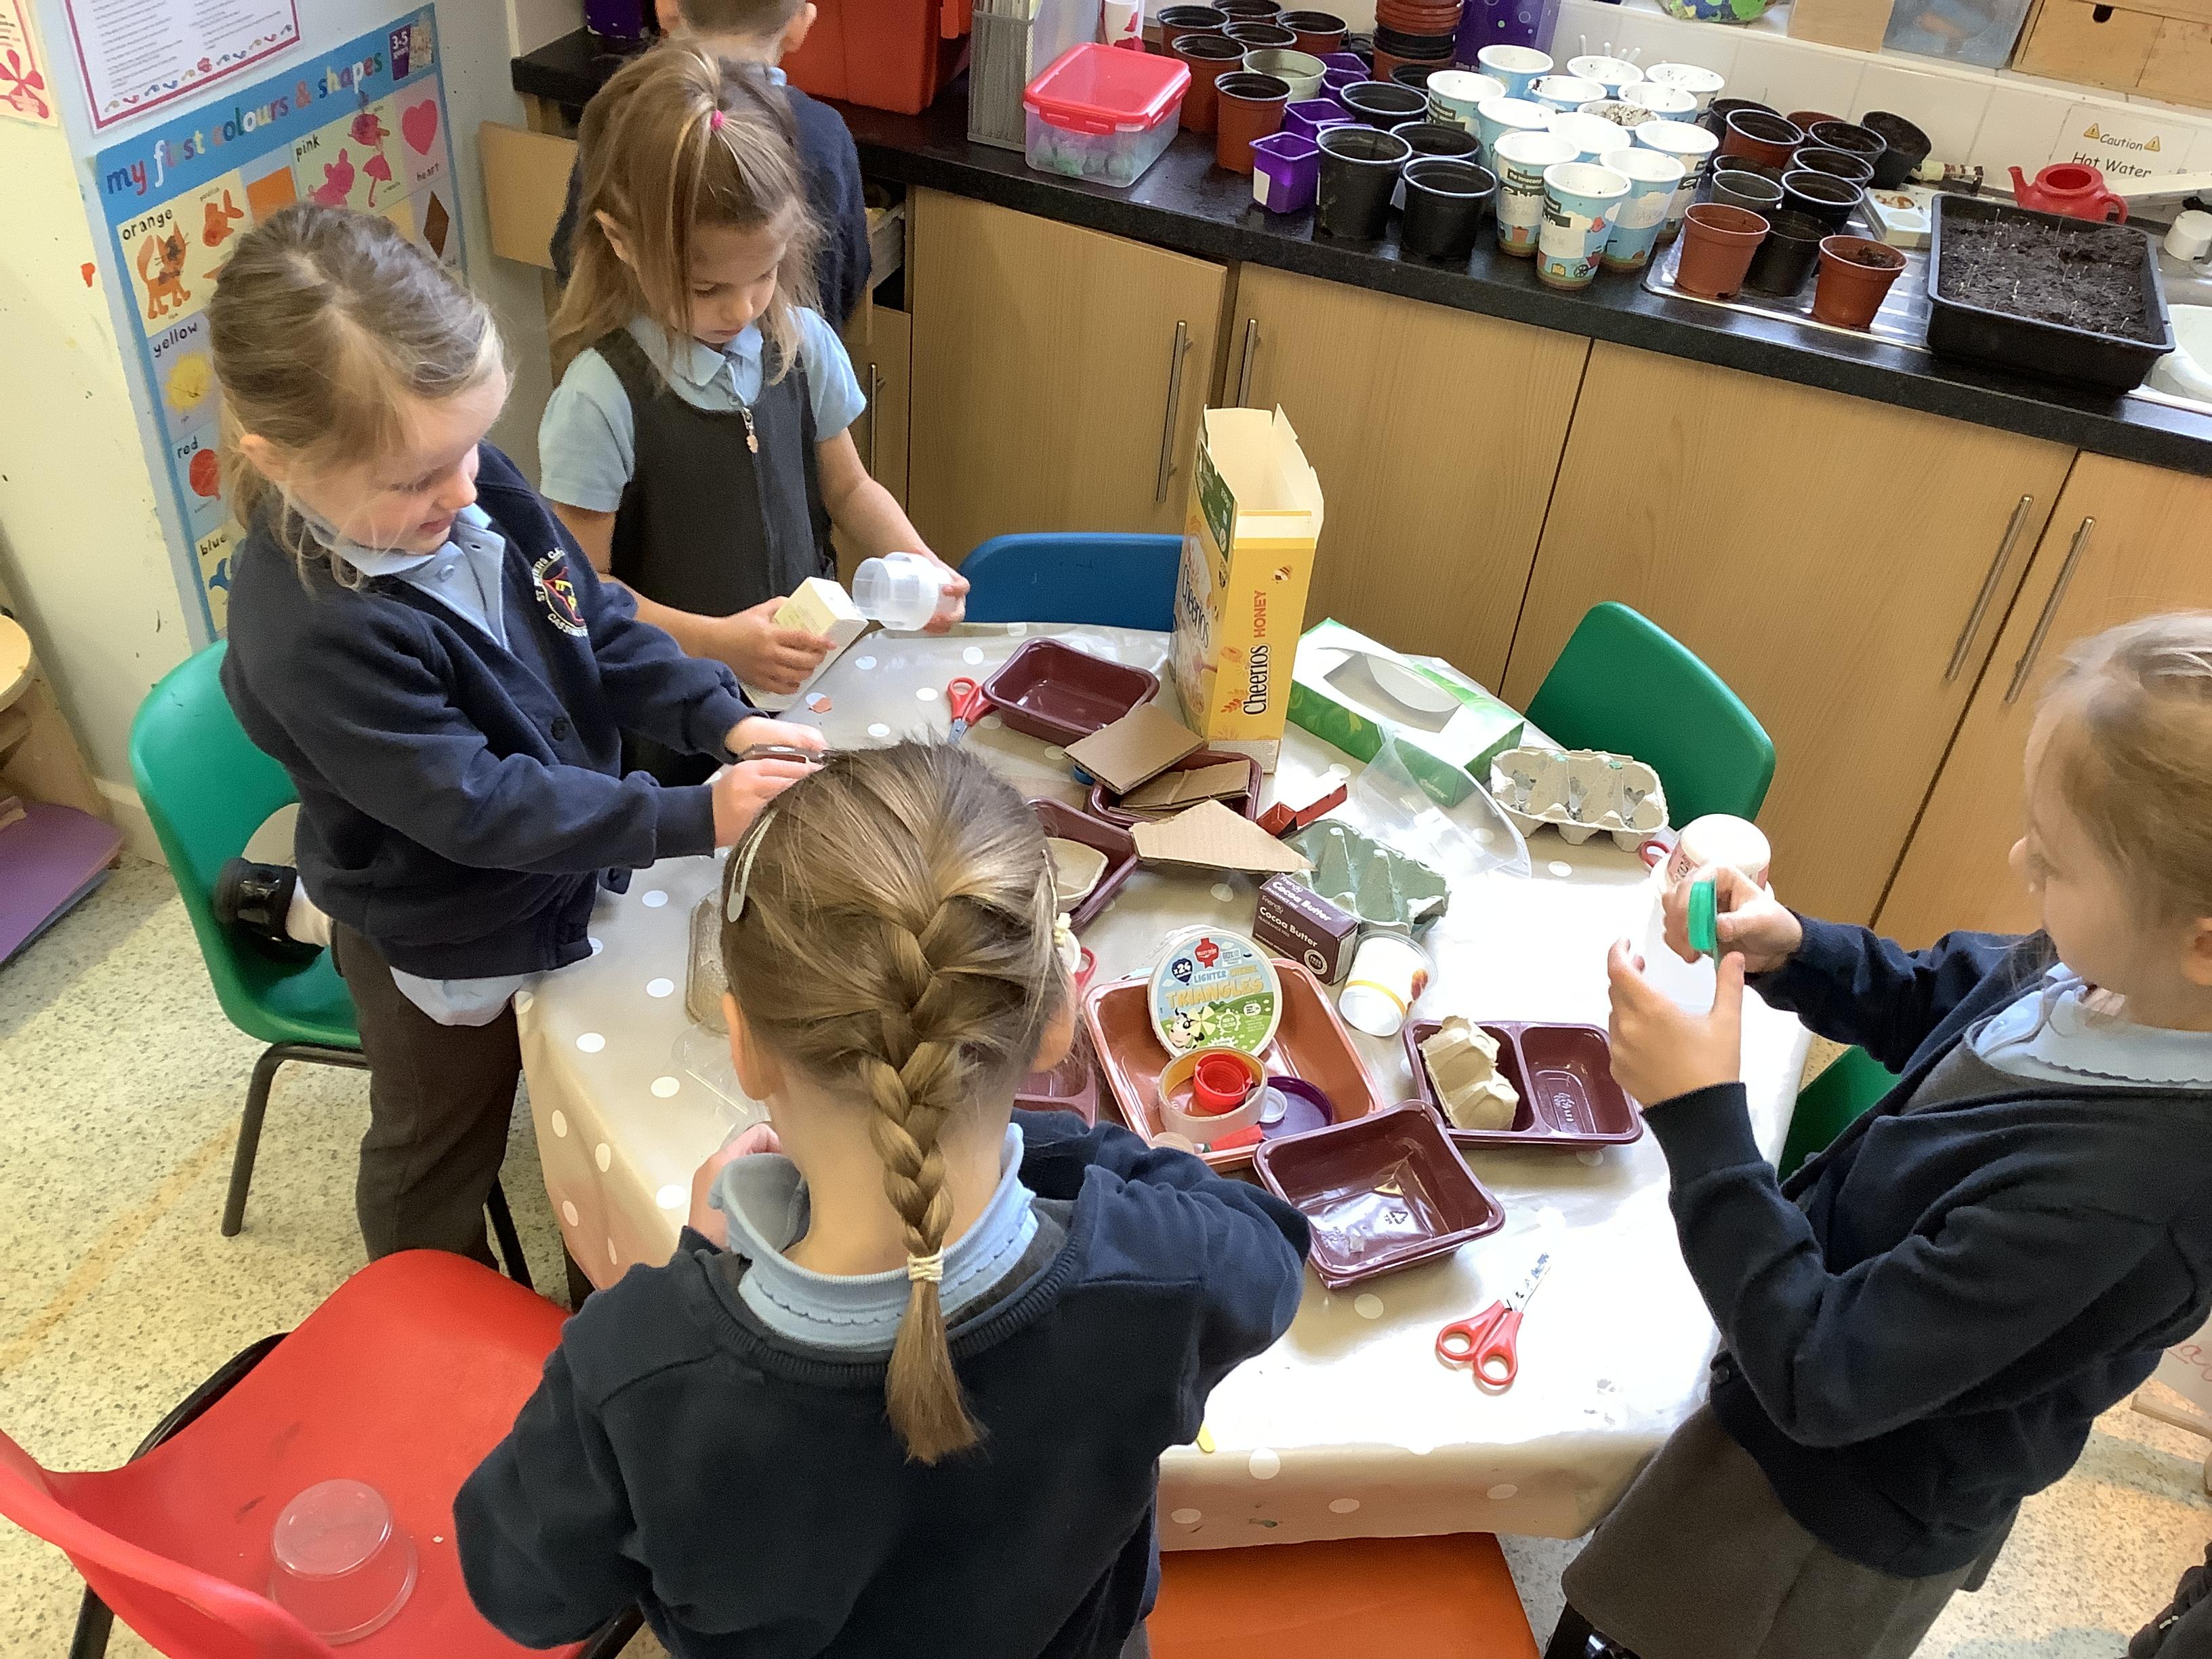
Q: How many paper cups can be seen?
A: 13